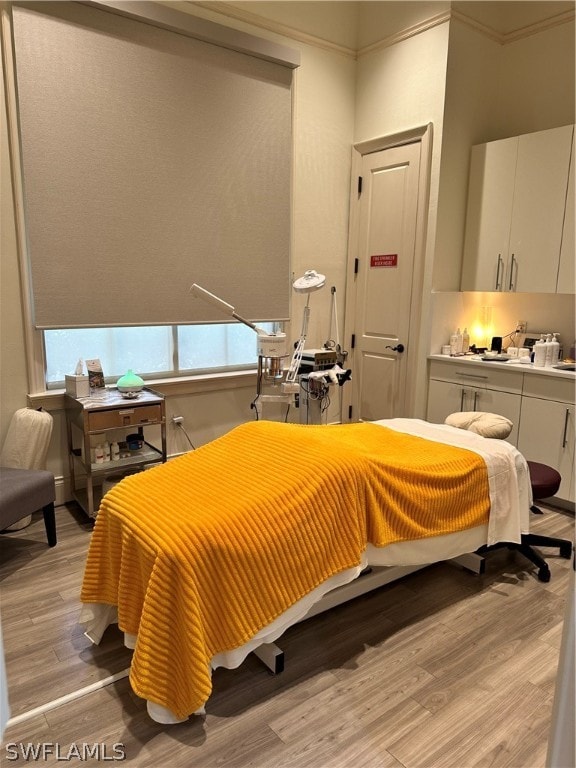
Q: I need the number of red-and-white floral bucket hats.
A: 0